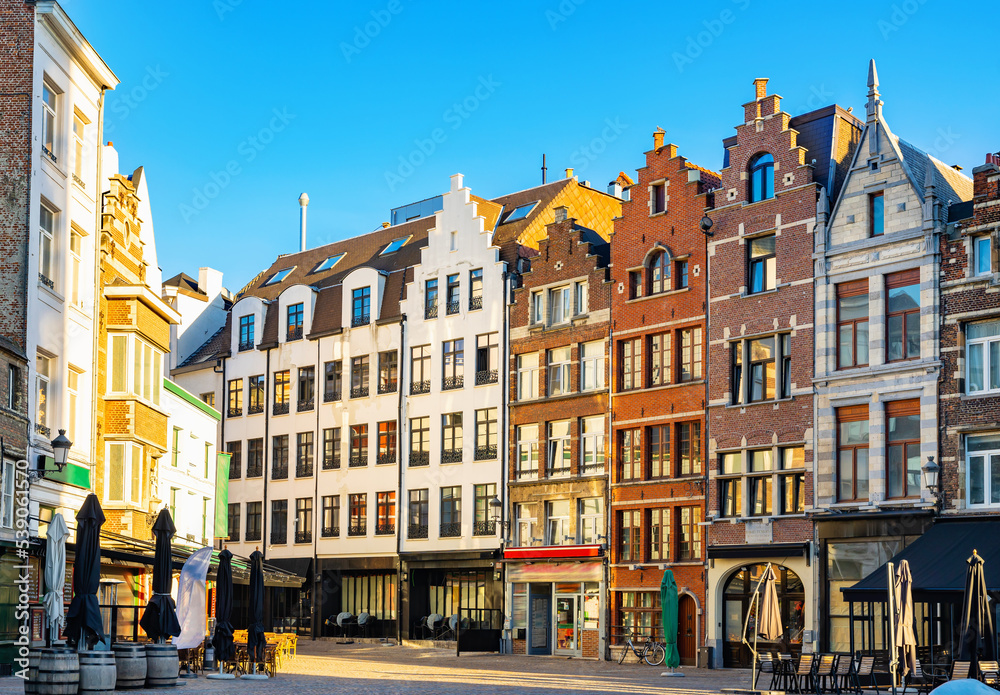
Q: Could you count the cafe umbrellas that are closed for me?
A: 9